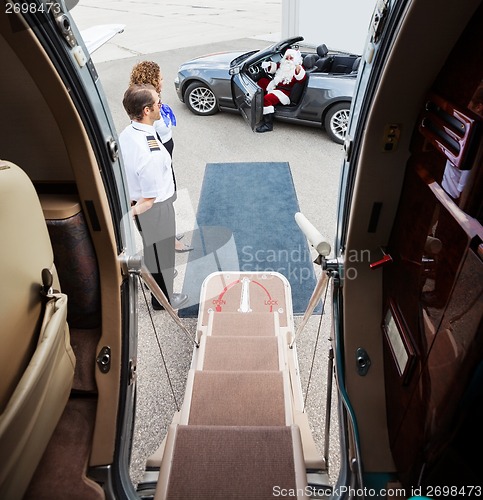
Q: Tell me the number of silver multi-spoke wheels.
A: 2